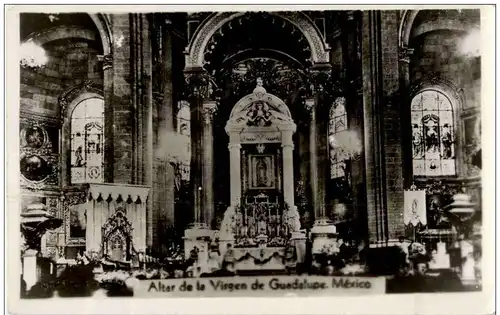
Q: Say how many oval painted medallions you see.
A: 2